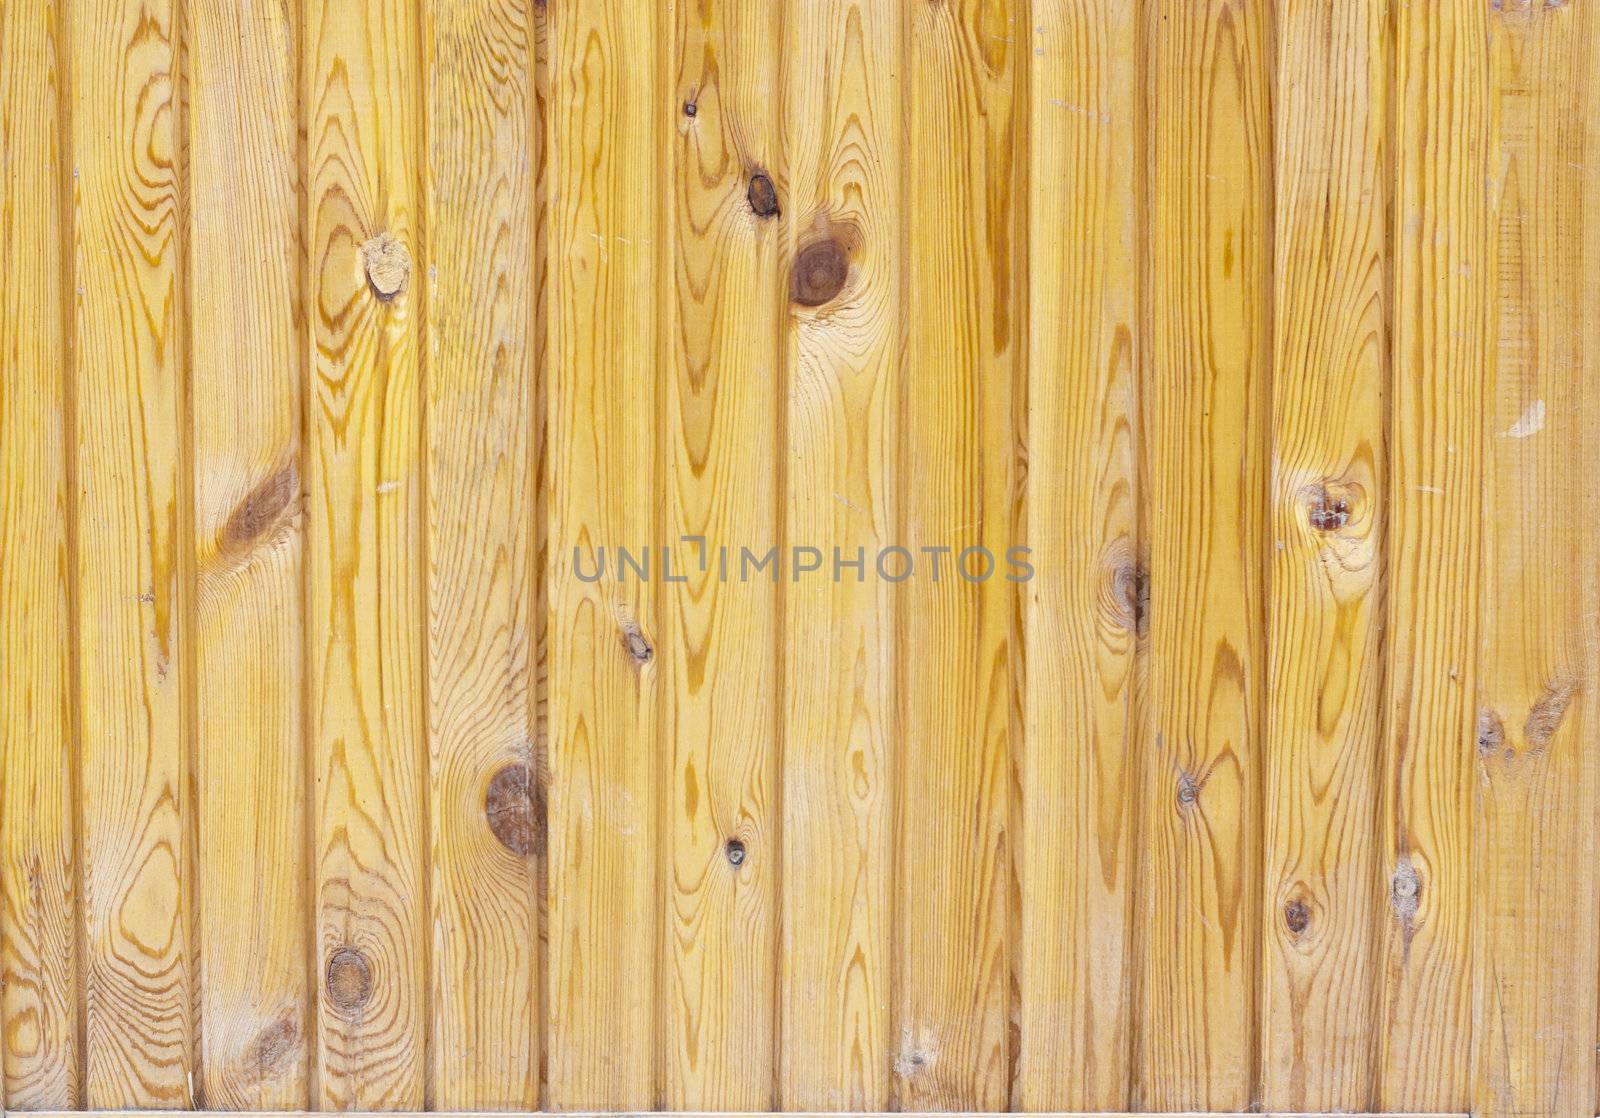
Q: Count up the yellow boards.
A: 14